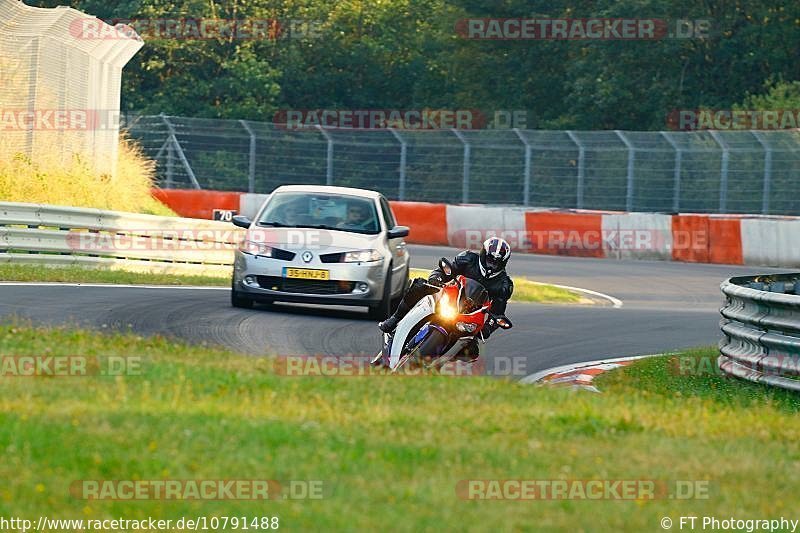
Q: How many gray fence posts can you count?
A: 11